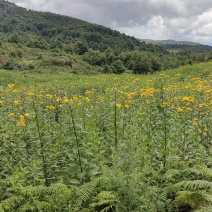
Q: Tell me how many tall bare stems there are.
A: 4